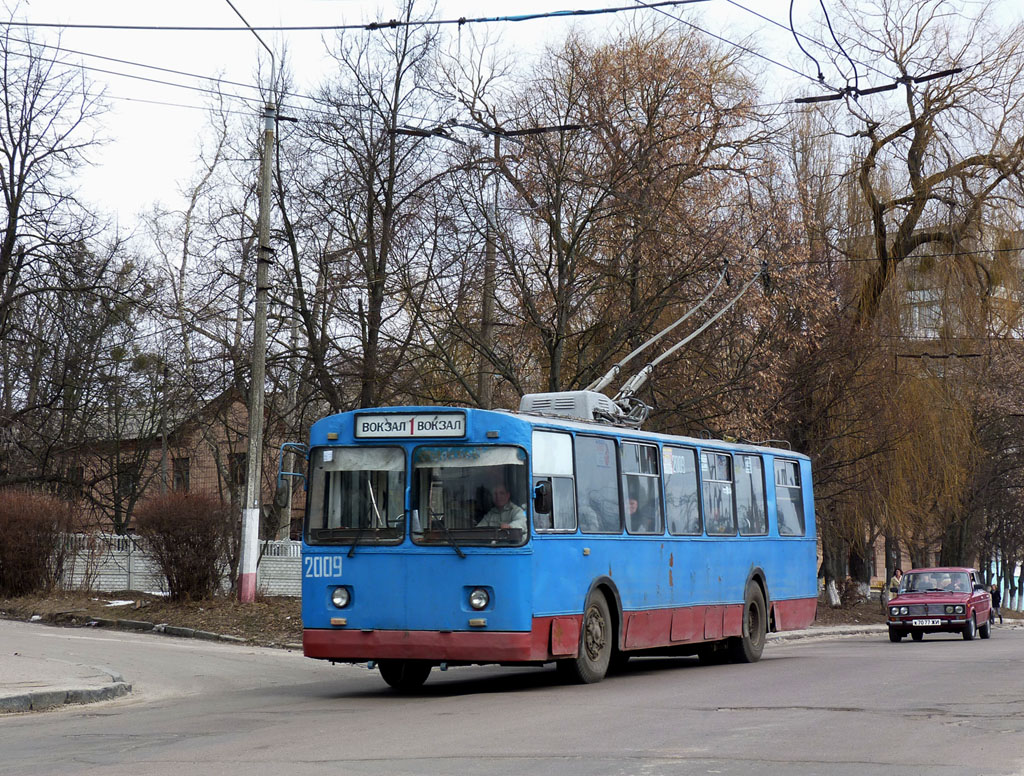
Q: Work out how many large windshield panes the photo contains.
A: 2